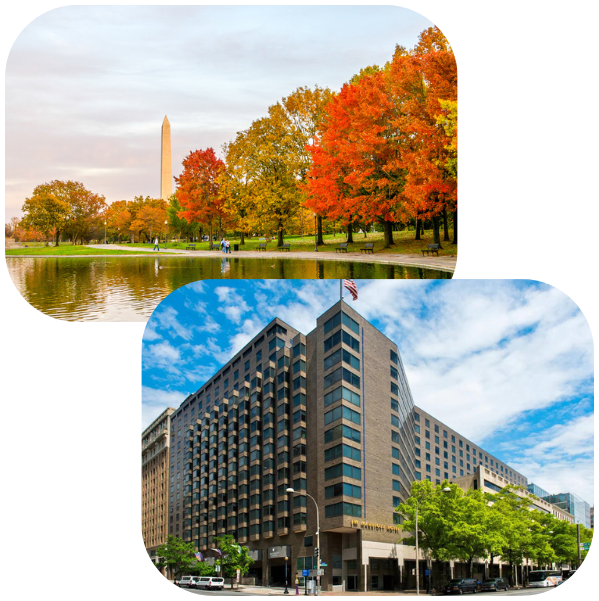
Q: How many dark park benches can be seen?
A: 7